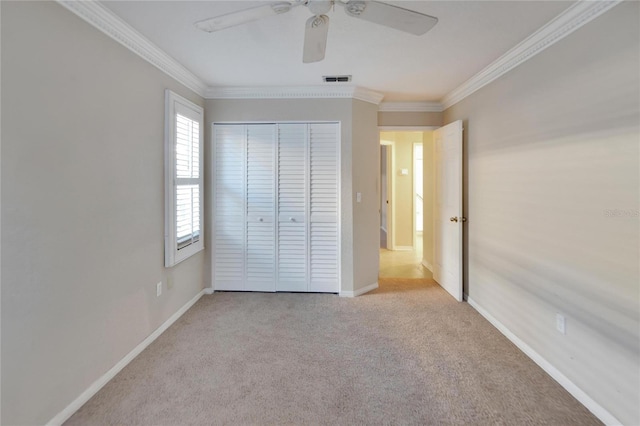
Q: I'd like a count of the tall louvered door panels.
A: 4